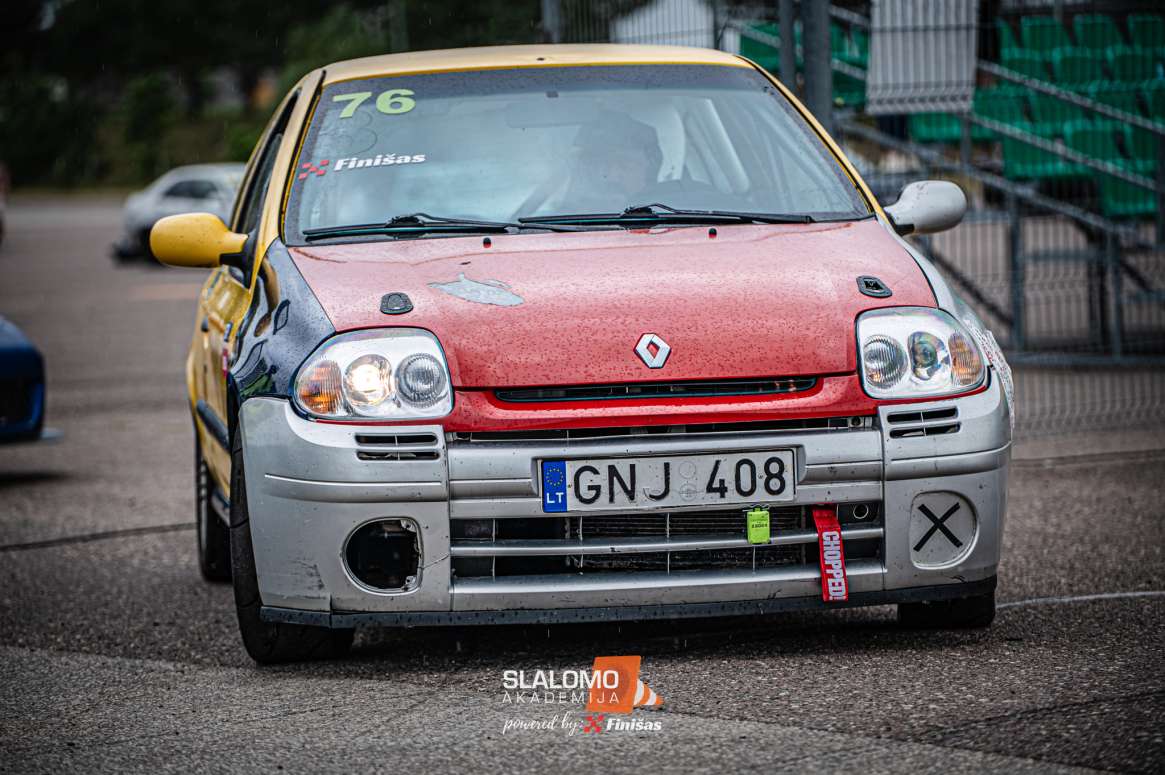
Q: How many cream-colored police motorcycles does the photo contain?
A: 0